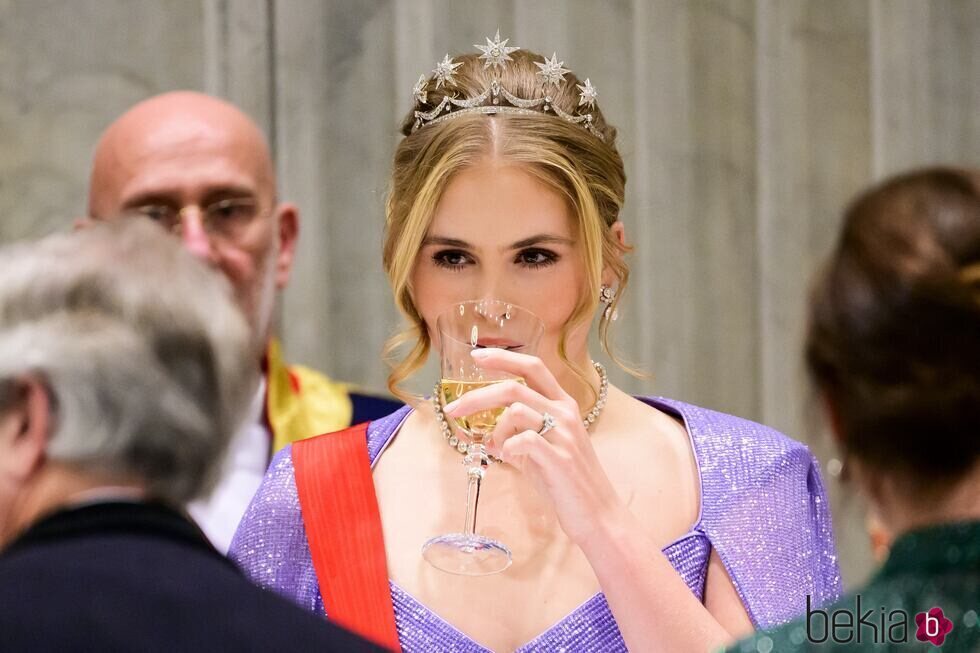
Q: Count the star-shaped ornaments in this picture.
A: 5